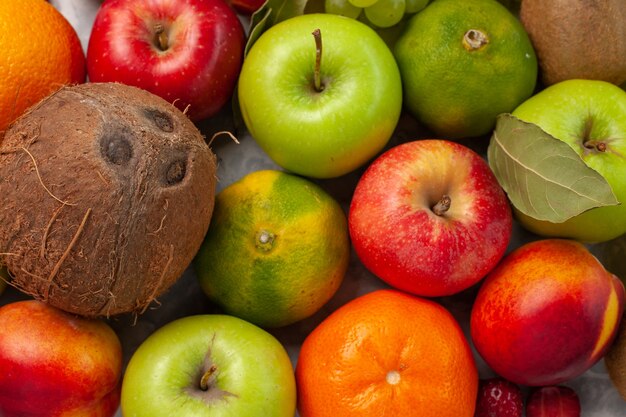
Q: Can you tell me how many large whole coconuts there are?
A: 1